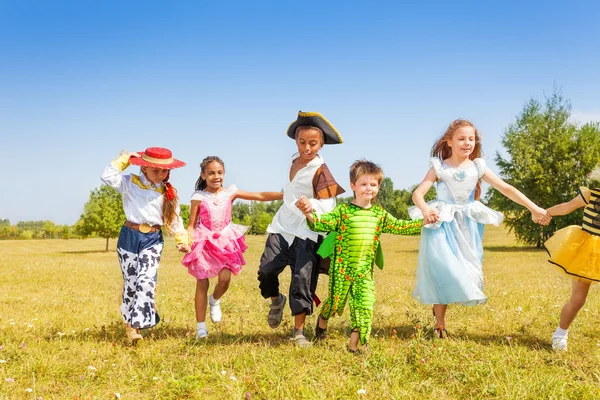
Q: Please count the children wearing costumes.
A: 6